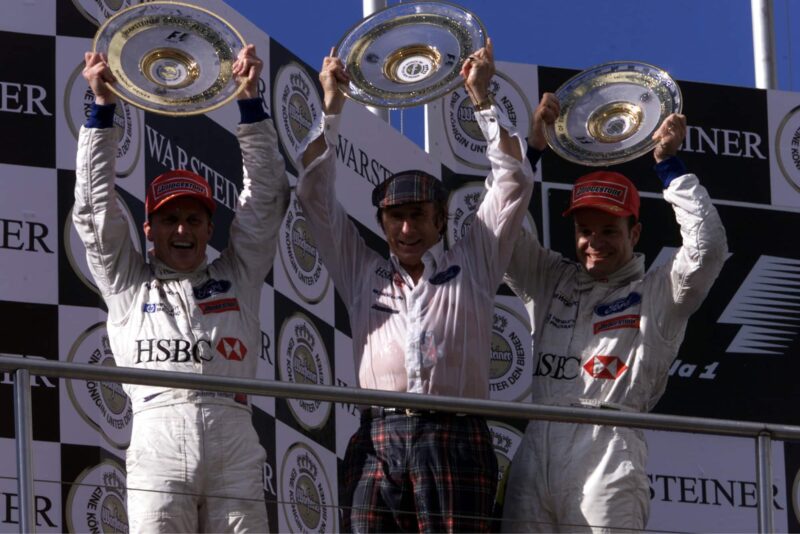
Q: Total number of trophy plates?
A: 3